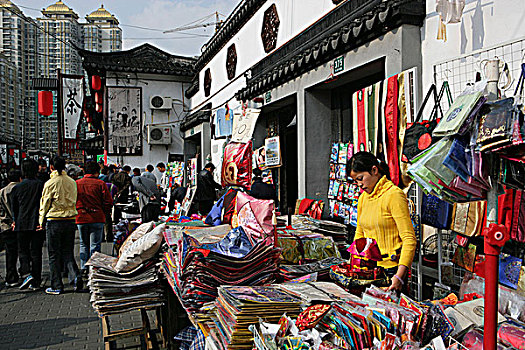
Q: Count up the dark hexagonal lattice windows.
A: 3